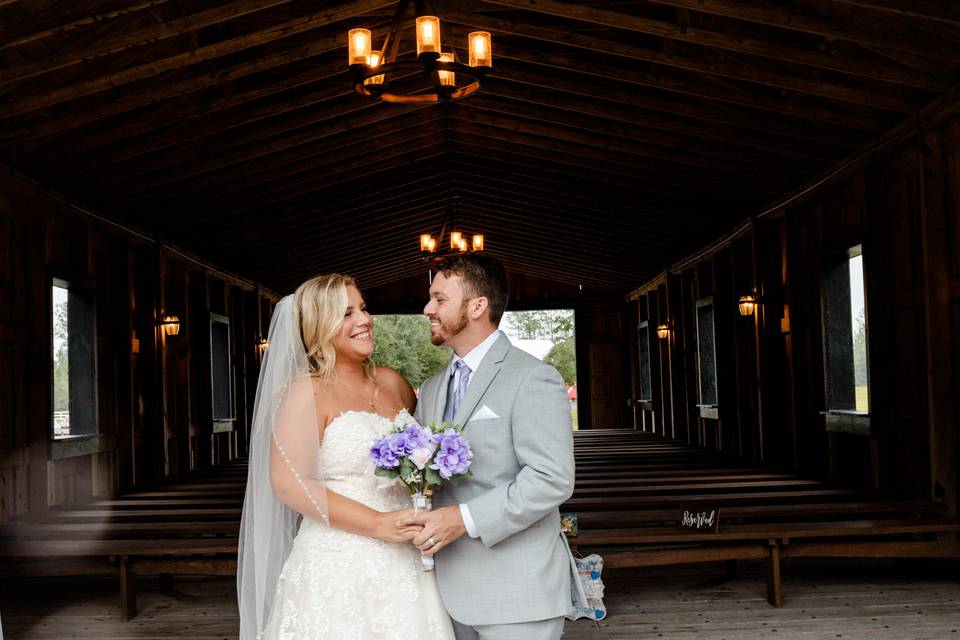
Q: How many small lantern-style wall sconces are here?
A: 4